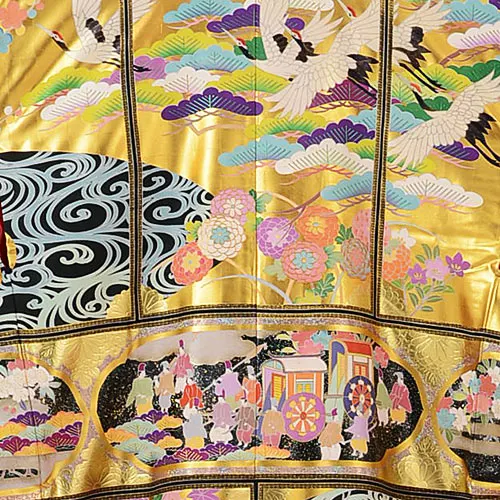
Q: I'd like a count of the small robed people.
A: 14